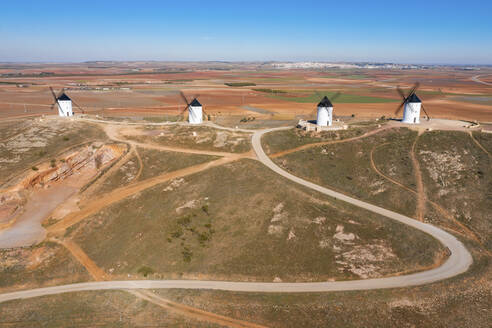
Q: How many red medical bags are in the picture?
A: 0